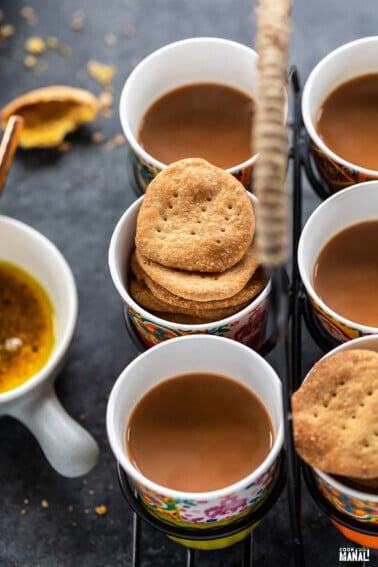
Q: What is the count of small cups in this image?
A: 6